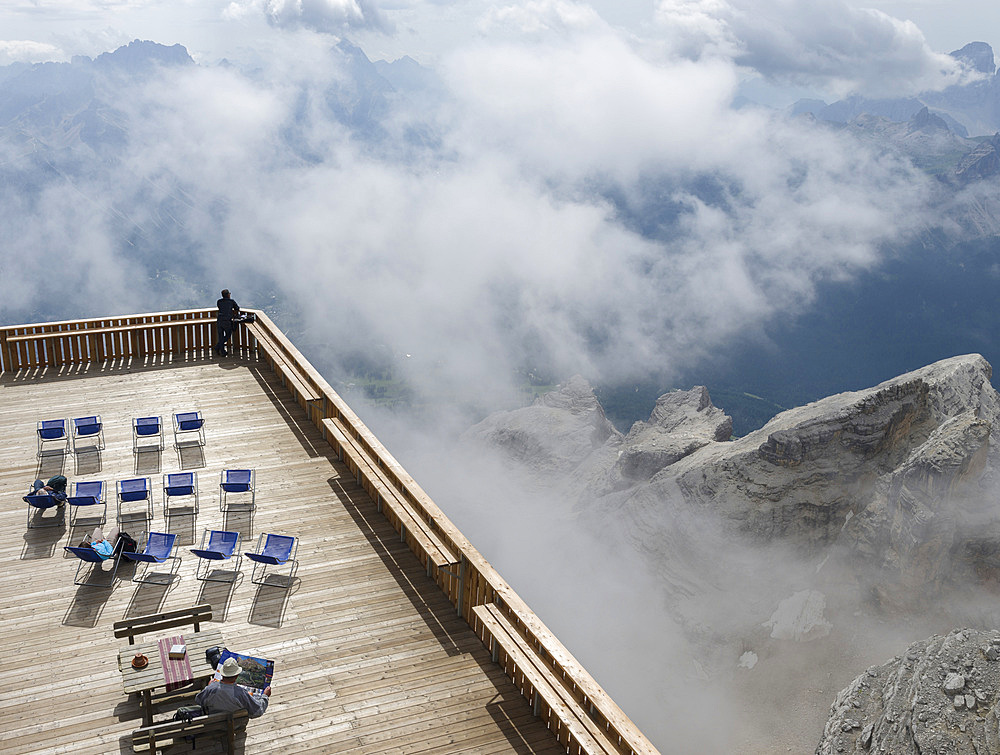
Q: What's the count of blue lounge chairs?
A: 13